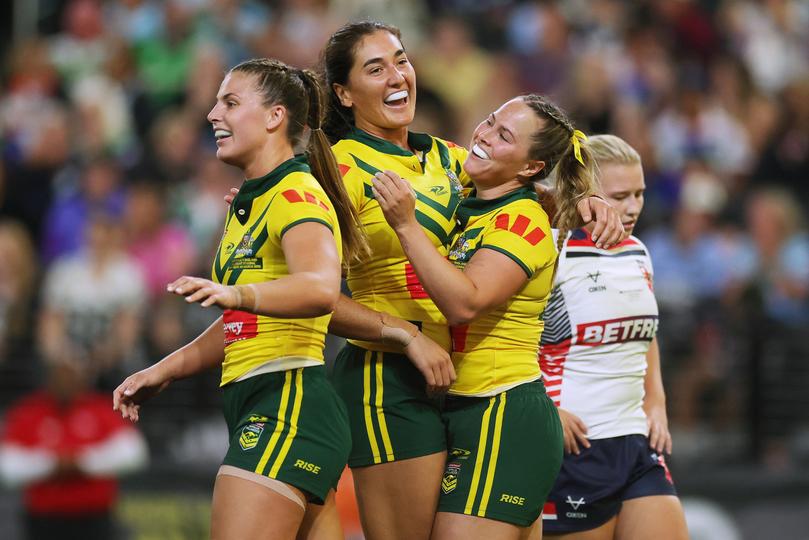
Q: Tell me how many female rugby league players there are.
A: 4